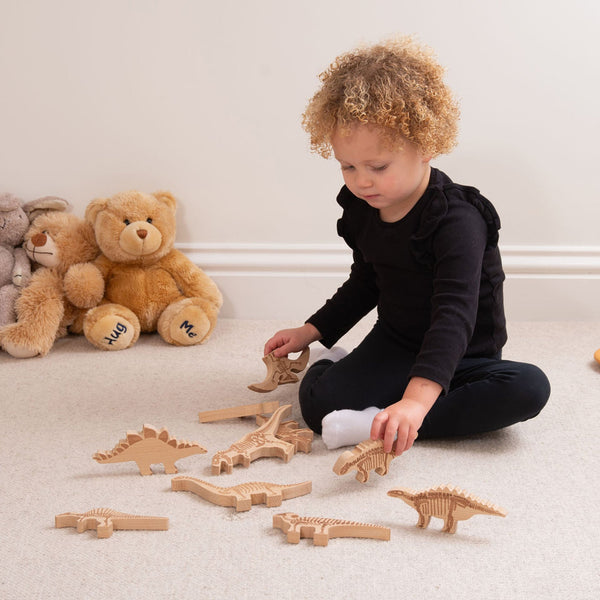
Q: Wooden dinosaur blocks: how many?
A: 10